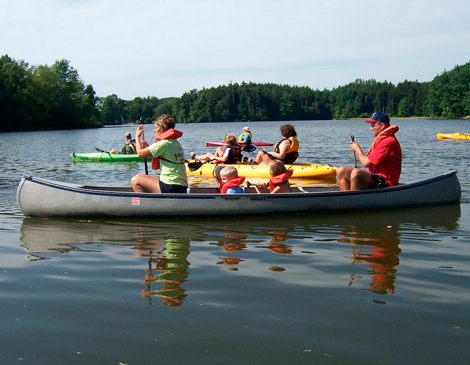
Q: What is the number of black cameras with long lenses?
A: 0